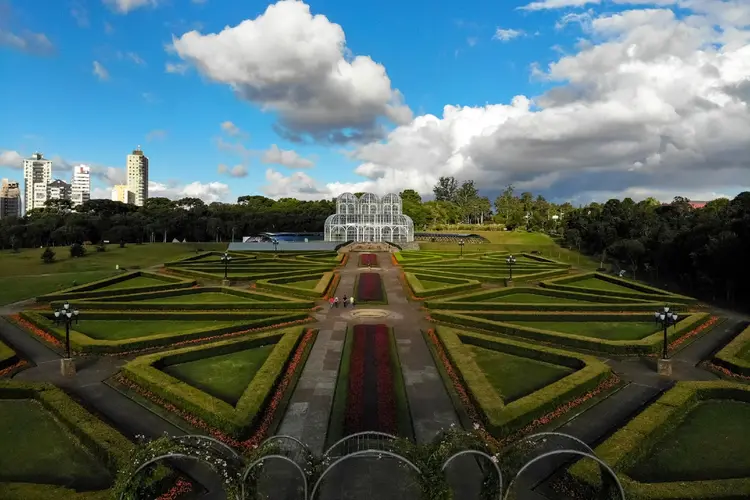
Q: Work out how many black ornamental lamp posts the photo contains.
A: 6